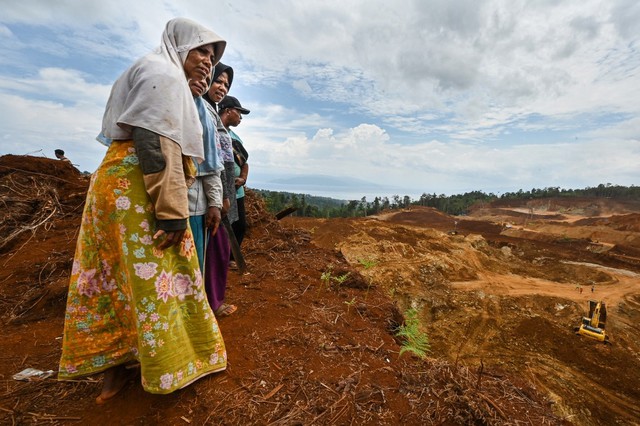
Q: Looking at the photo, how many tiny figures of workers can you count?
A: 3